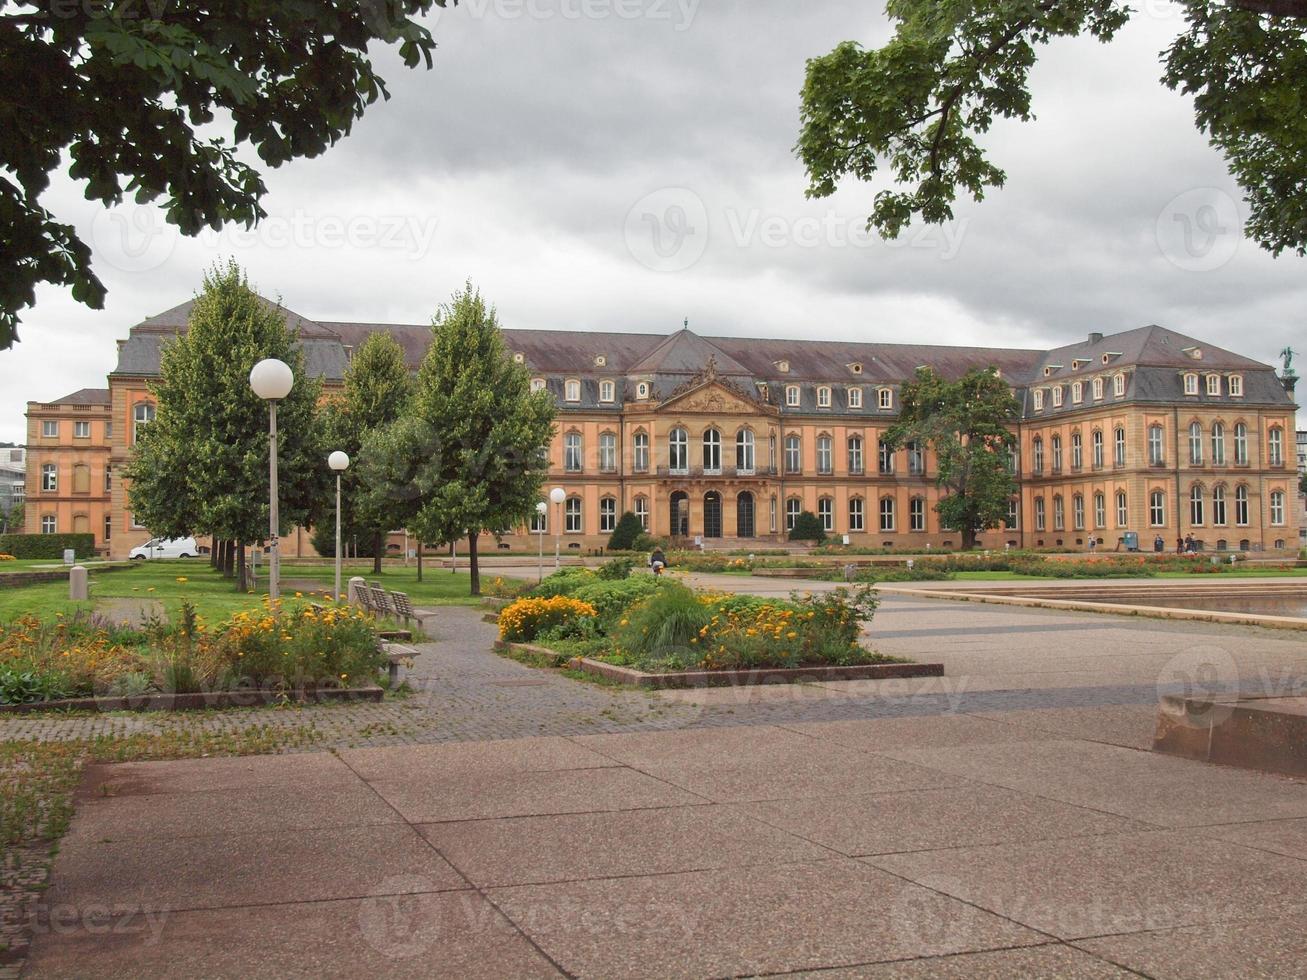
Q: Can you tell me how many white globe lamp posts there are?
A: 4